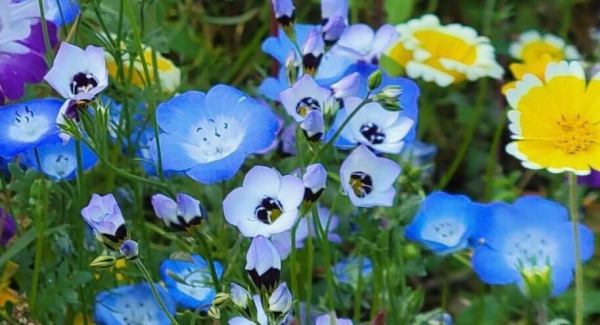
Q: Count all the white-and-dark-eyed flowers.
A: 5